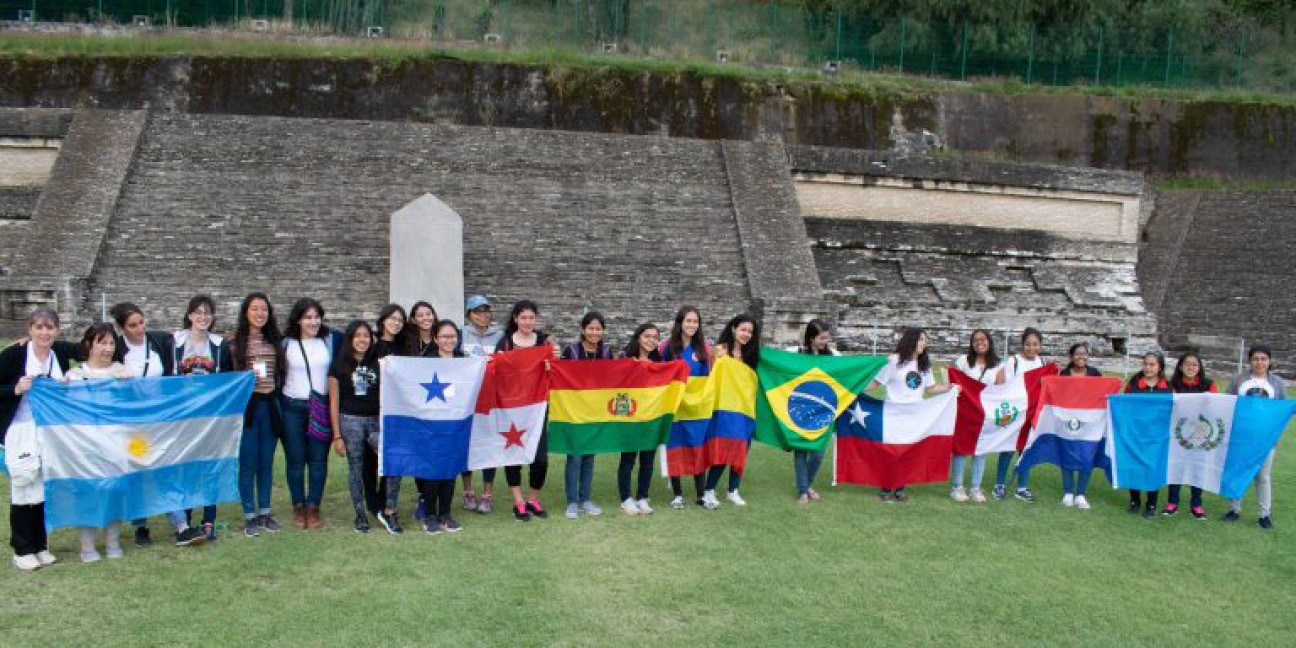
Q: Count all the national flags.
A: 9